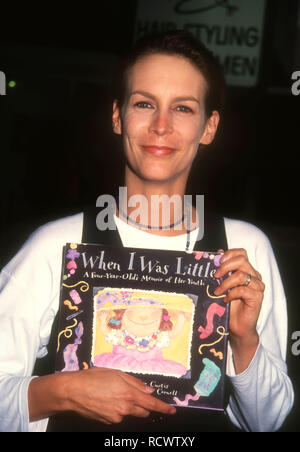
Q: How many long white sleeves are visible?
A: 2